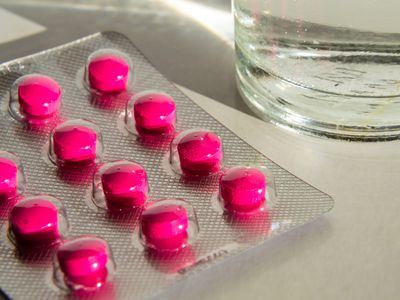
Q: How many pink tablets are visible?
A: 11